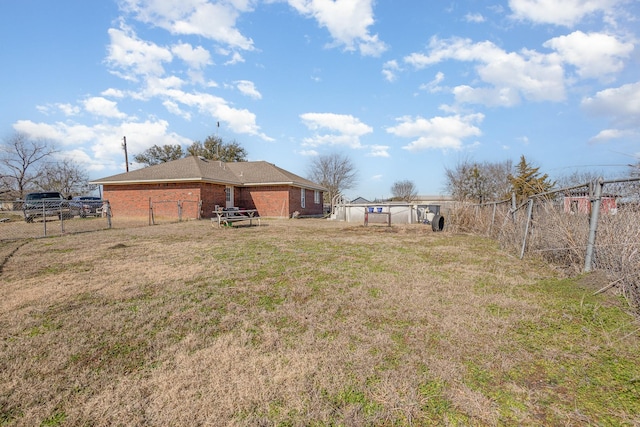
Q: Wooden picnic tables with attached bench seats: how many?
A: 1